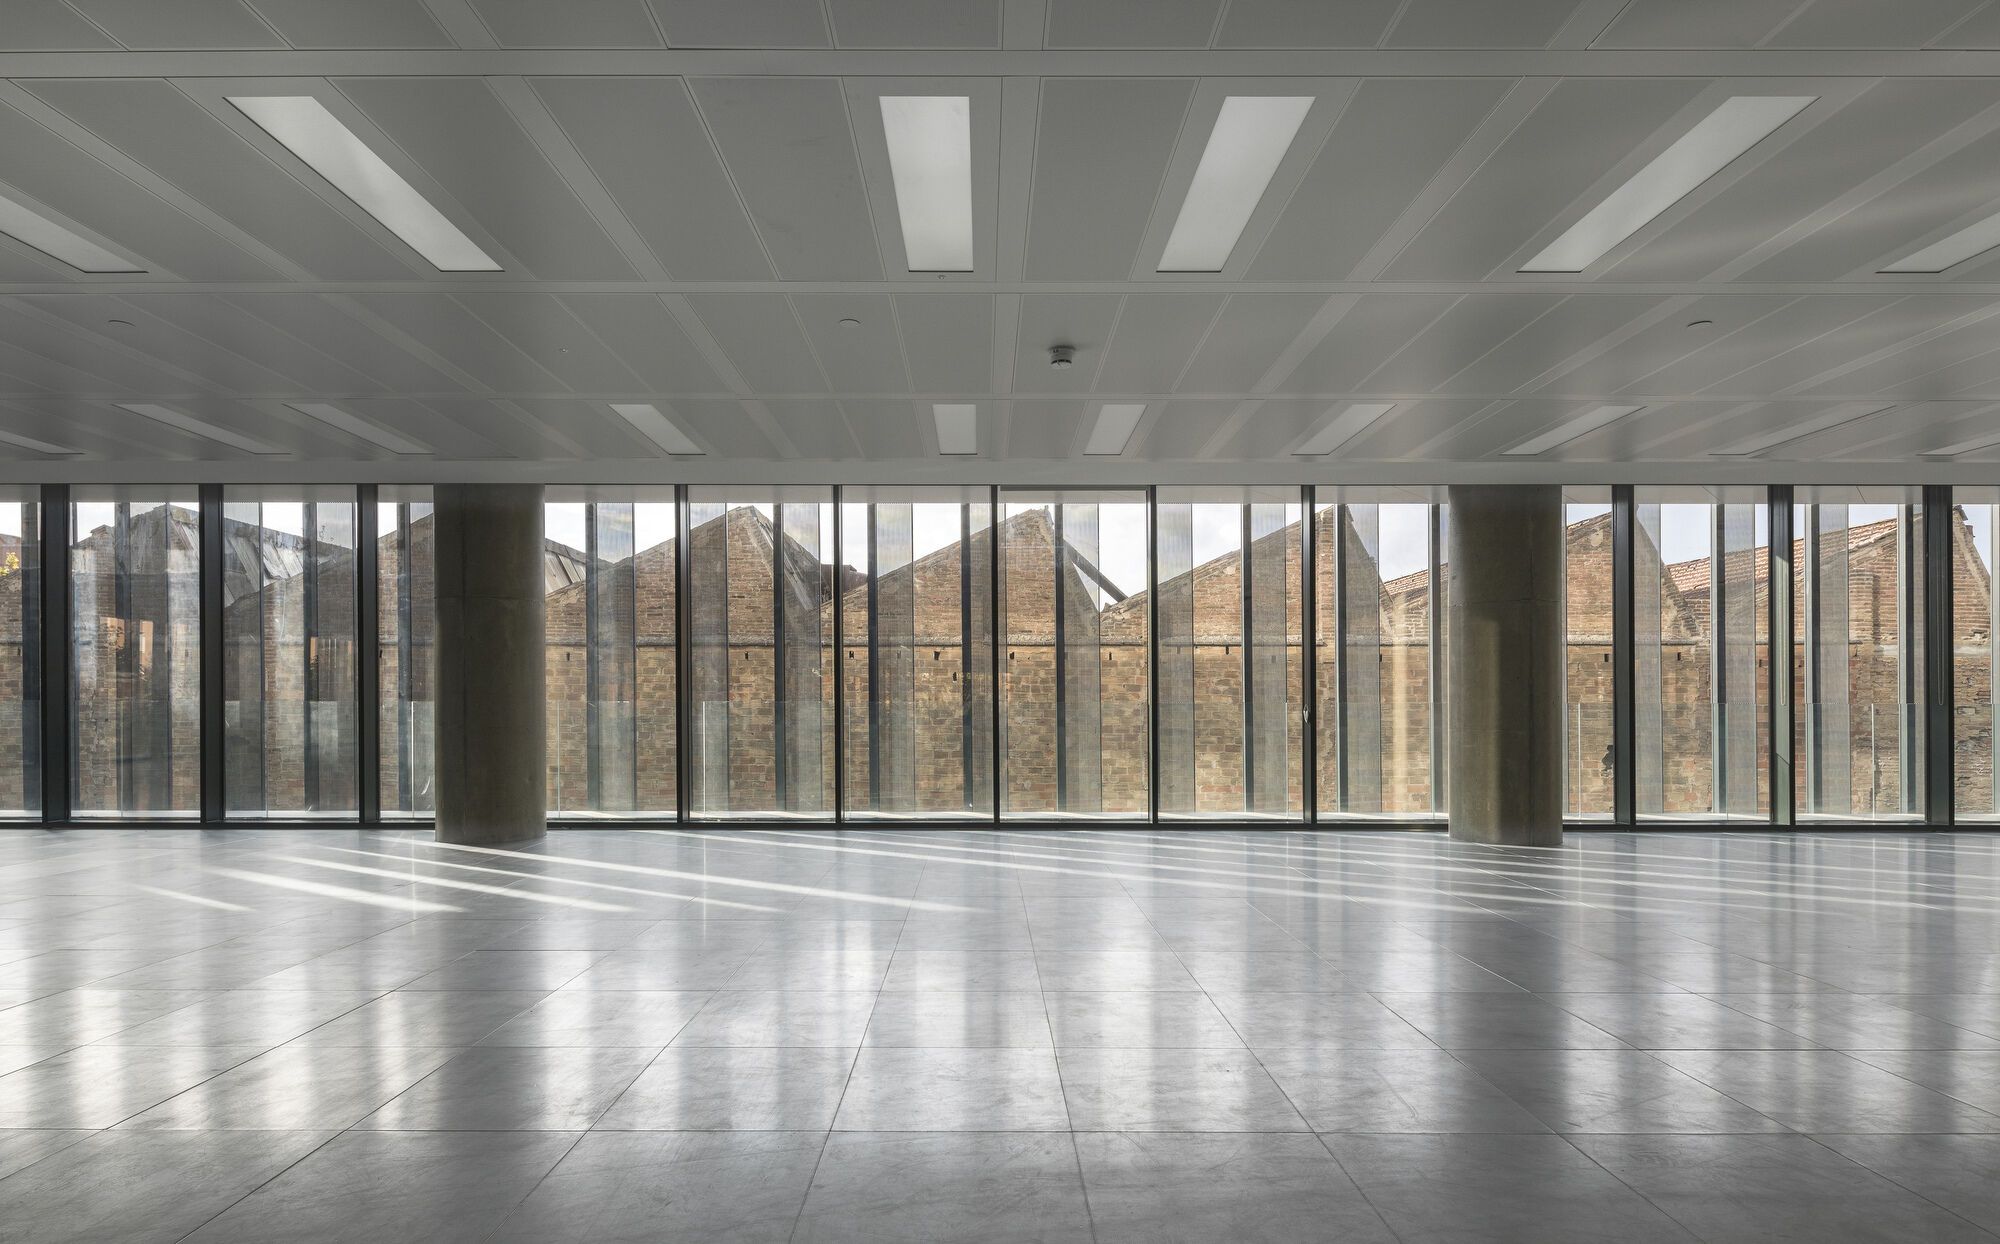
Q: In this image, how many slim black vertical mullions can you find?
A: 11